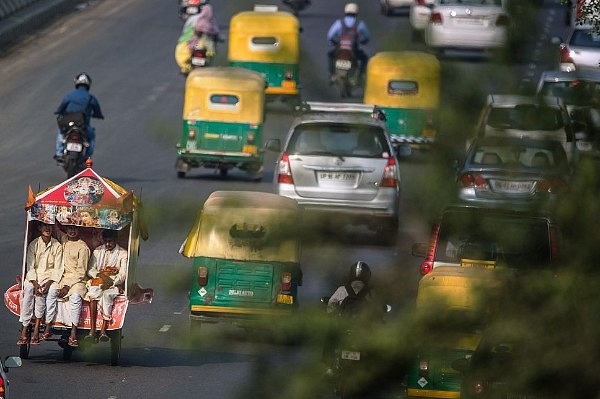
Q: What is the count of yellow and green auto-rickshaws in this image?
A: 5